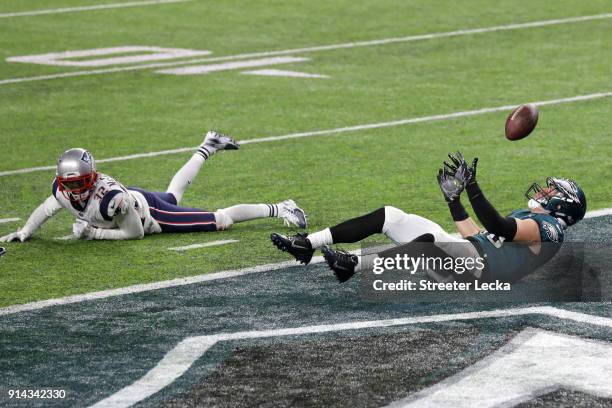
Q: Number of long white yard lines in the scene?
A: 4